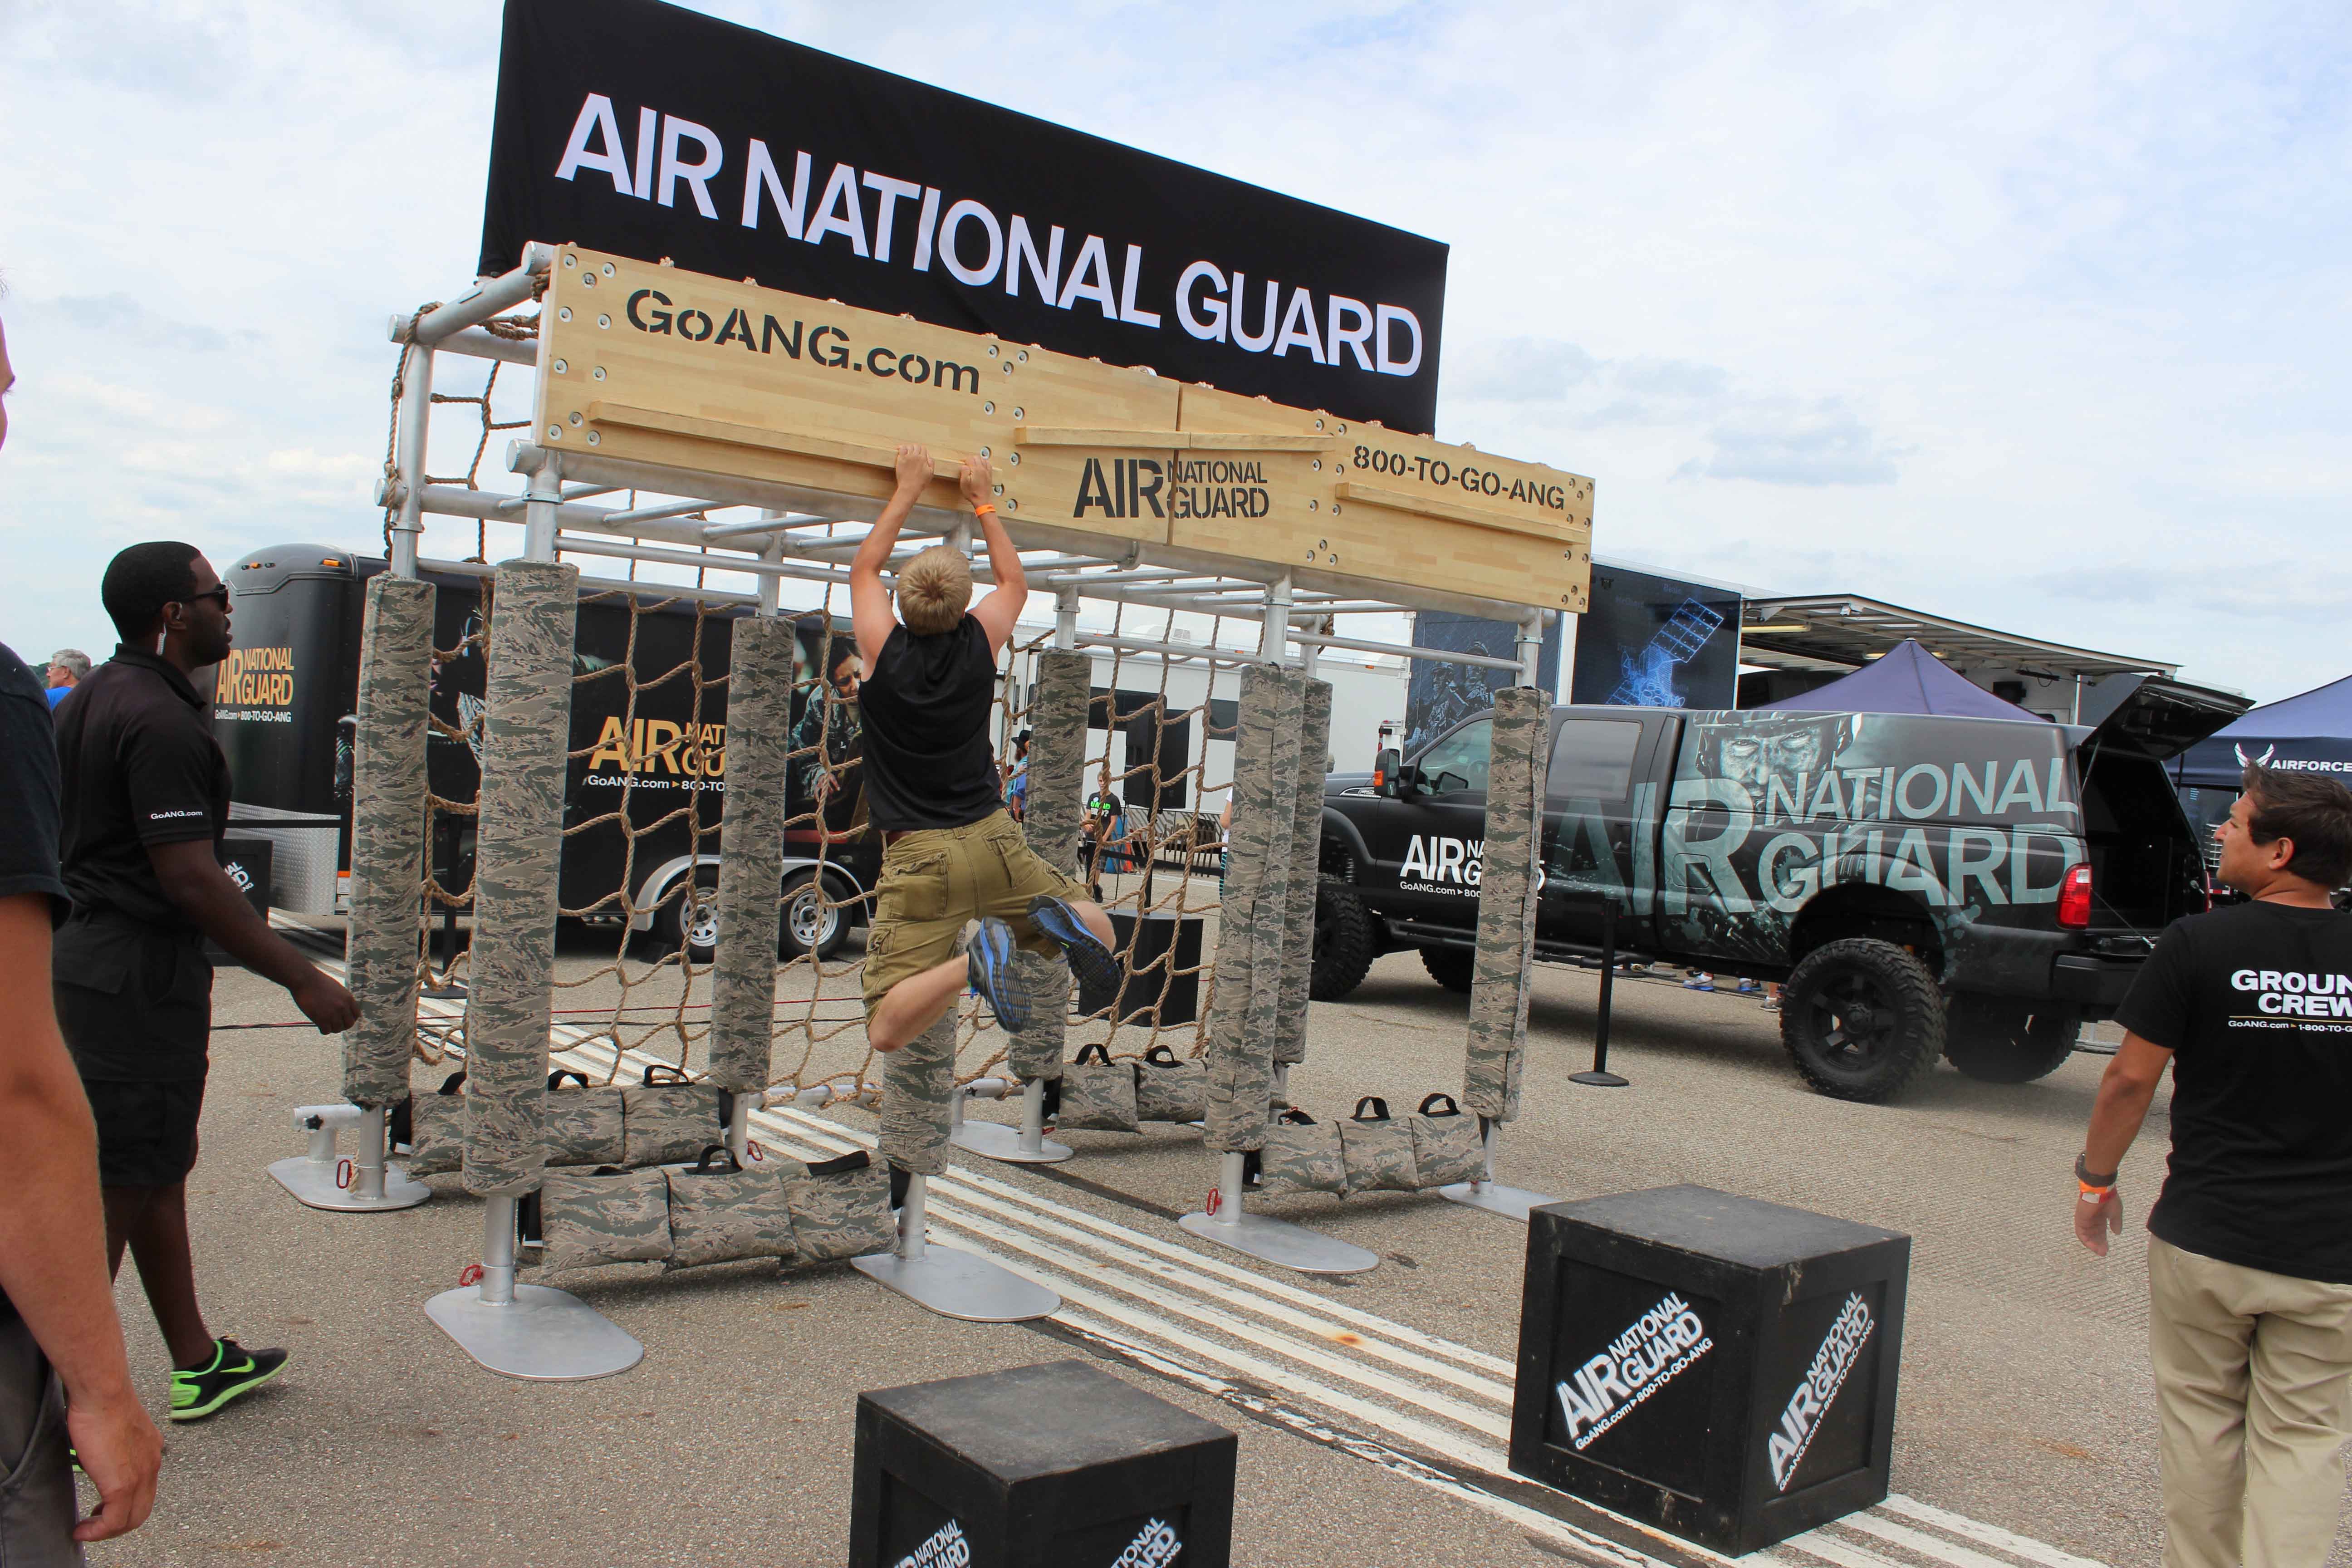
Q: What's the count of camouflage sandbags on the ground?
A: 11